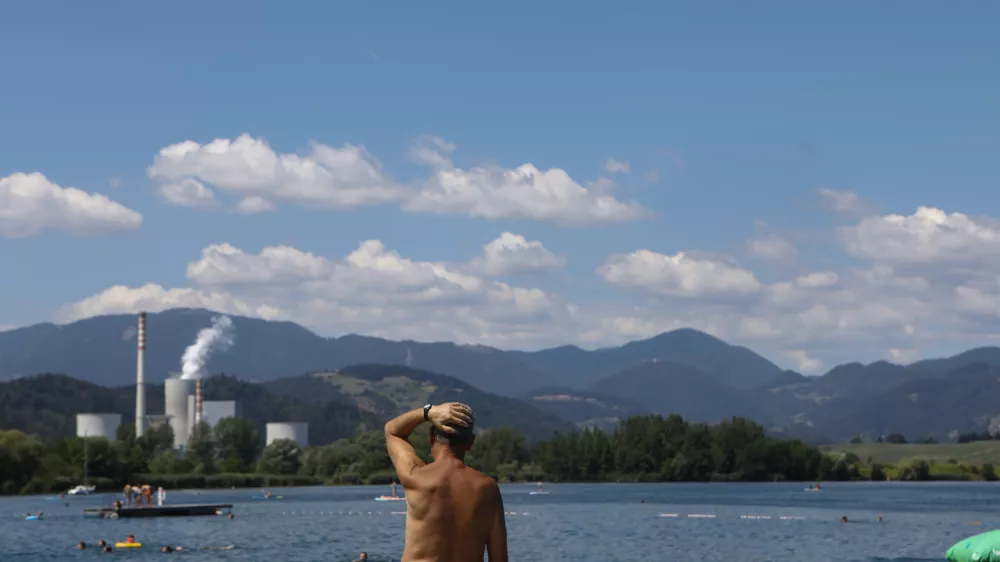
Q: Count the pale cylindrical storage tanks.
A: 2